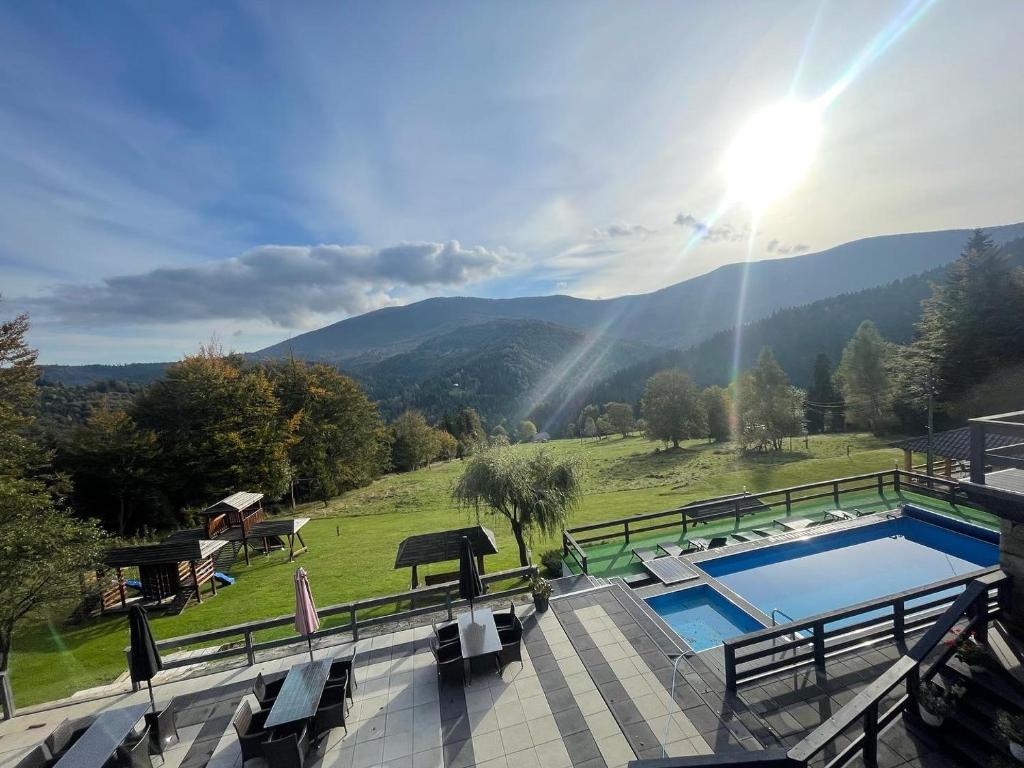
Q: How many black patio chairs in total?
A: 13